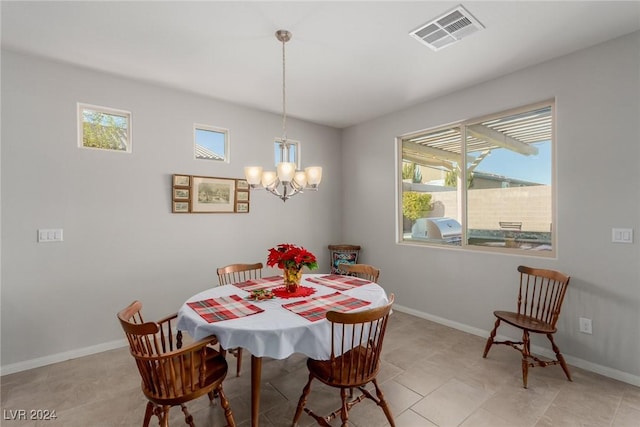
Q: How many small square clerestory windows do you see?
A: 3